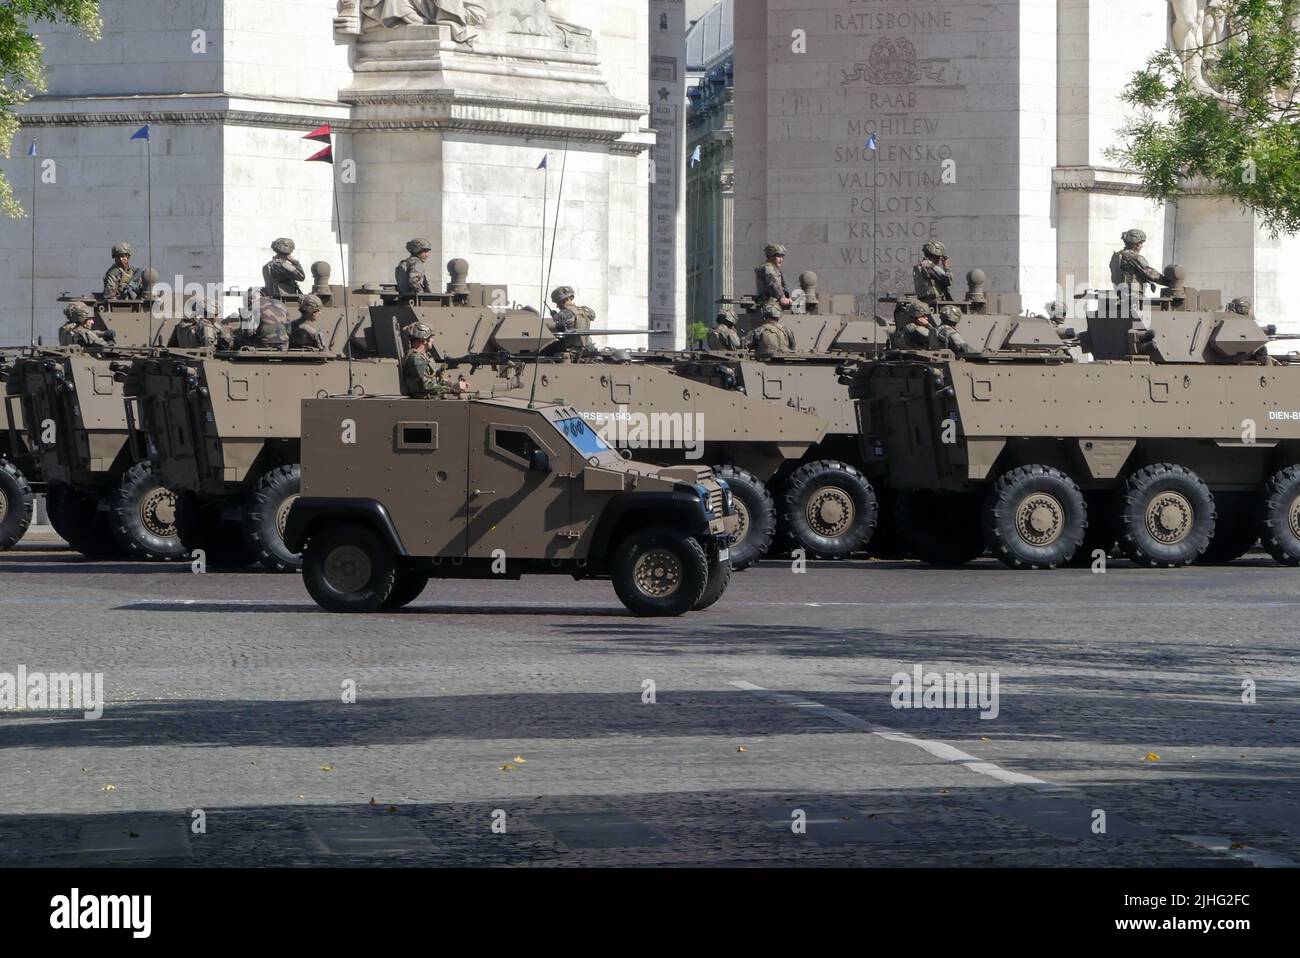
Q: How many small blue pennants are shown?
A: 5